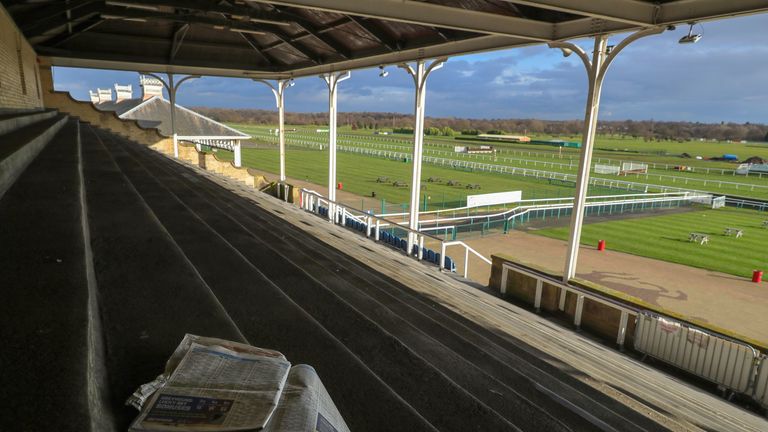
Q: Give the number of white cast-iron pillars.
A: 5